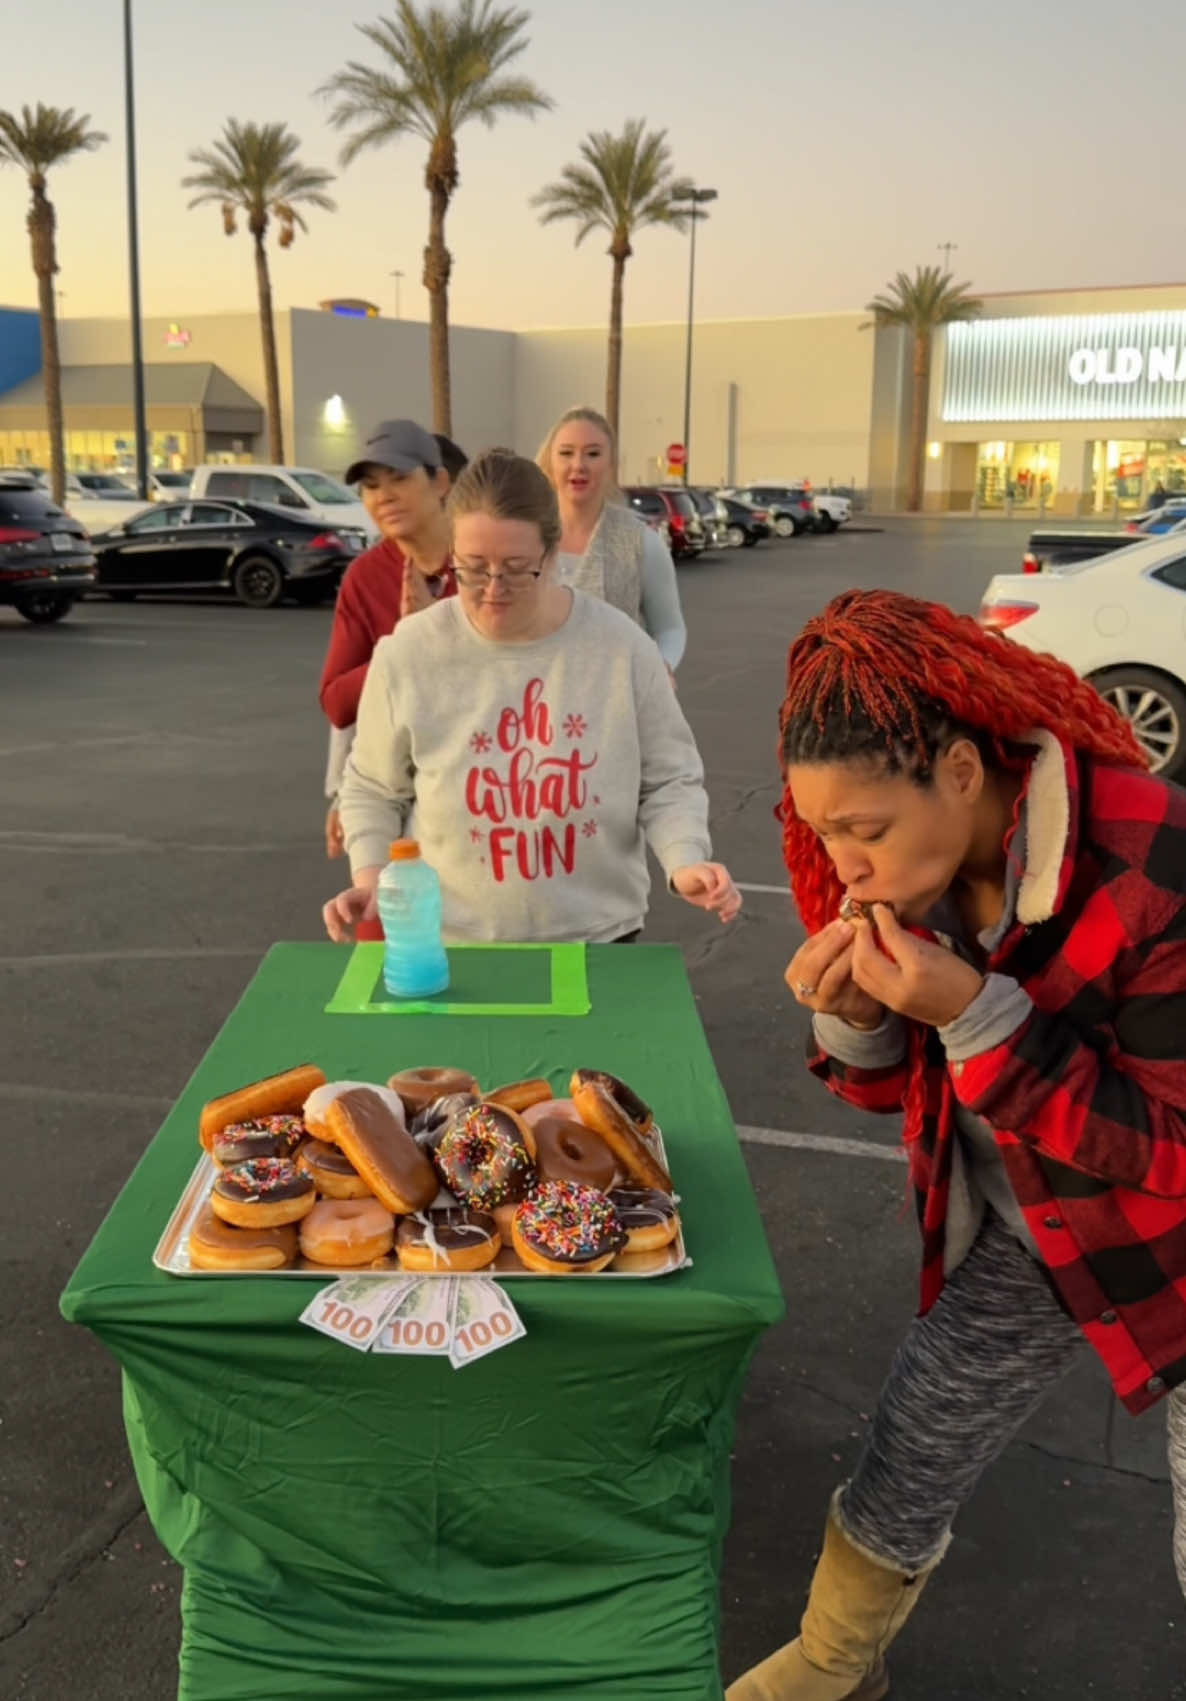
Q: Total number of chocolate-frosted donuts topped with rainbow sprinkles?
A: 4